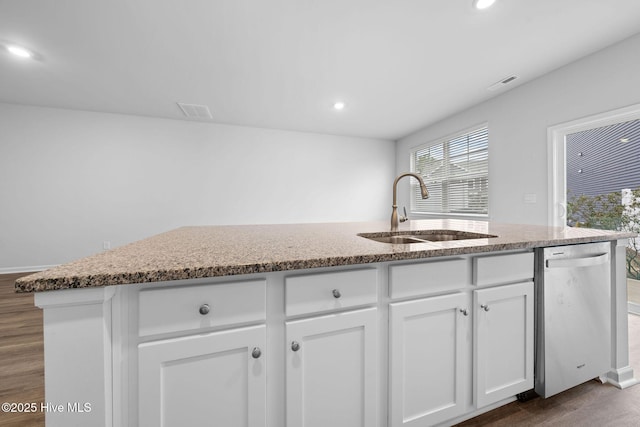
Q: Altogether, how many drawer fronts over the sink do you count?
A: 2